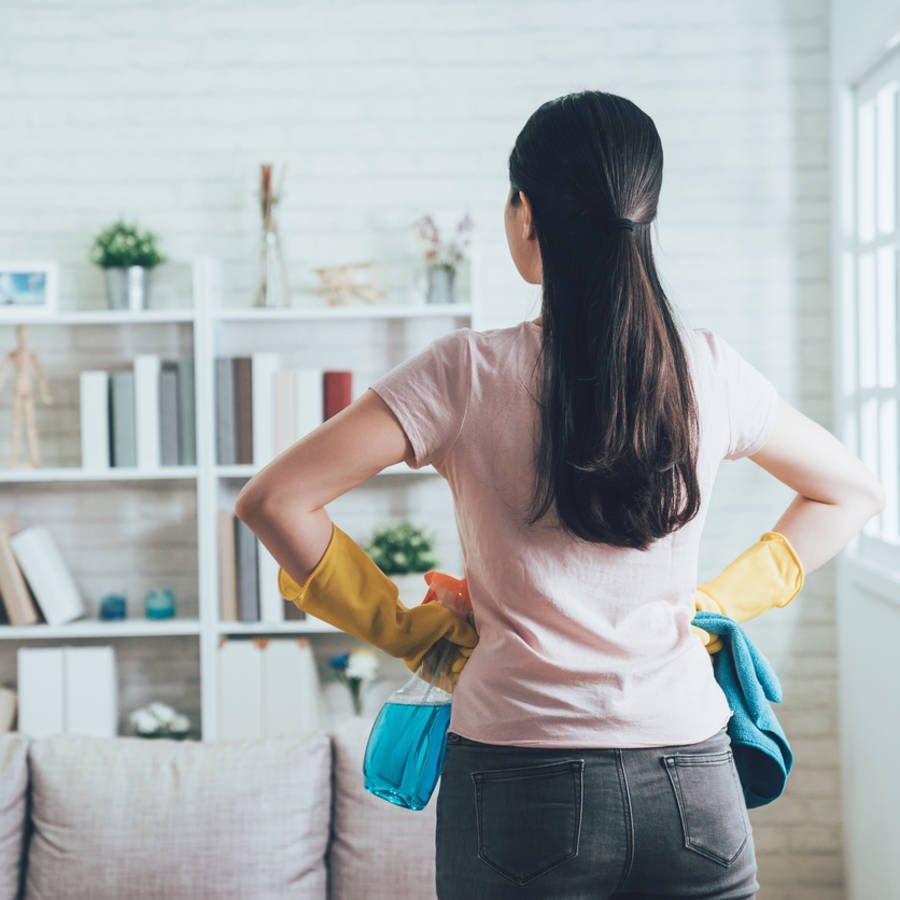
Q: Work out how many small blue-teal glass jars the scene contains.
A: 2